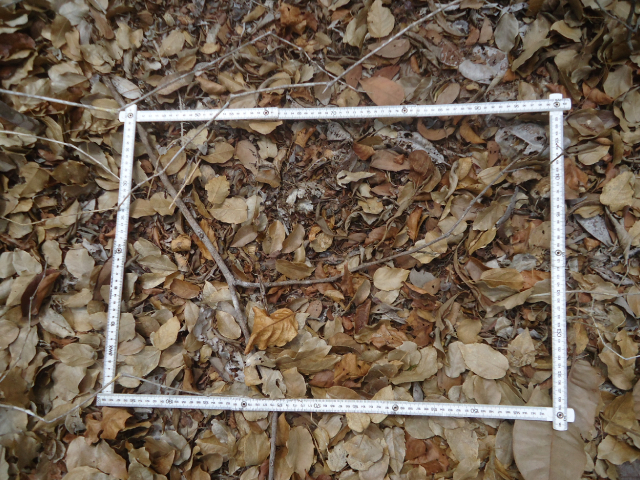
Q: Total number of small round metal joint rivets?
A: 9